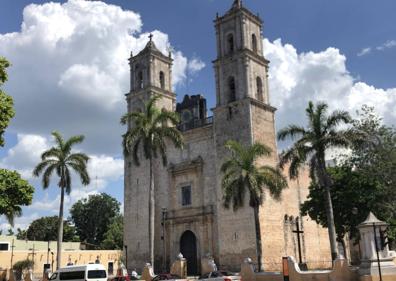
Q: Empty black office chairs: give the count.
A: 0